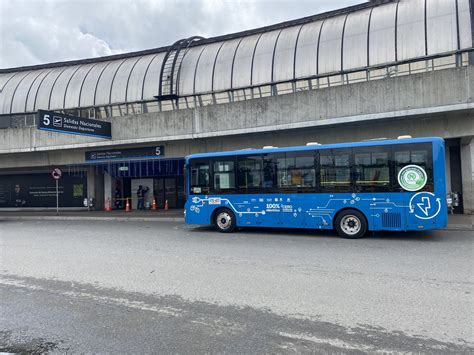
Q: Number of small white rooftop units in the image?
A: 3